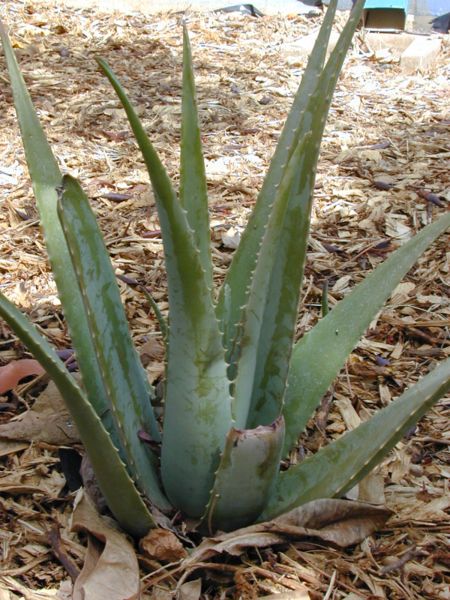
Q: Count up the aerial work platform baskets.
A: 0